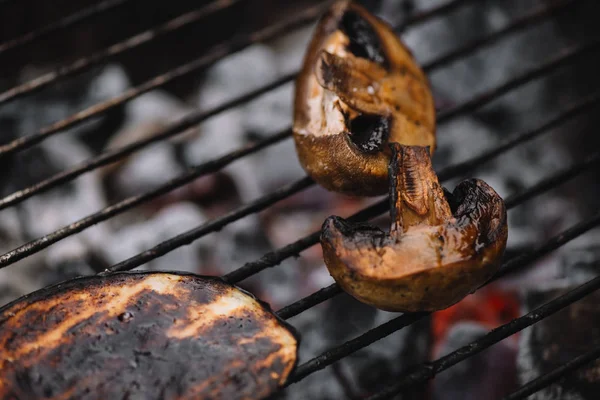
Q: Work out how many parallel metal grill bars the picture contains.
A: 11